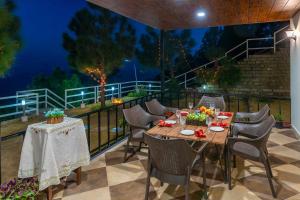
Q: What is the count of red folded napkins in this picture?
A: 5